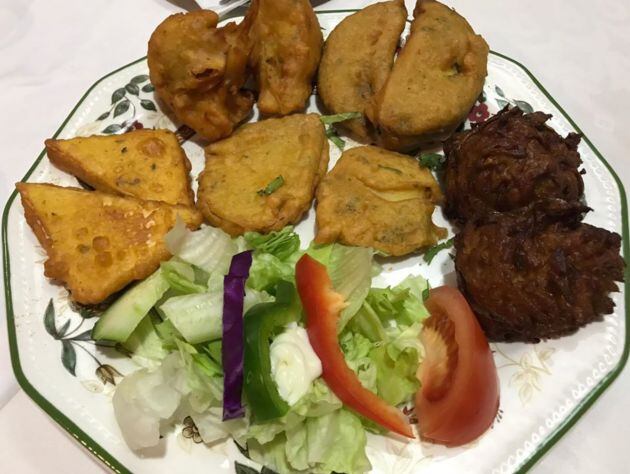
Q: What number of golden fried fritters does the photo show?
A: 8